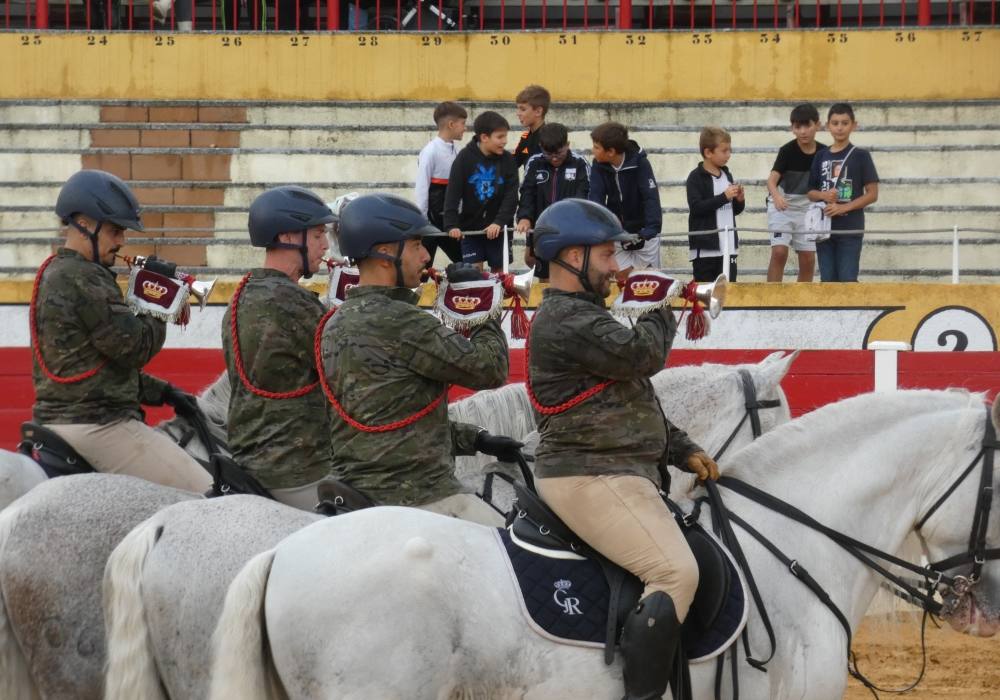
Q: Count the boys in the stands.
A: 8